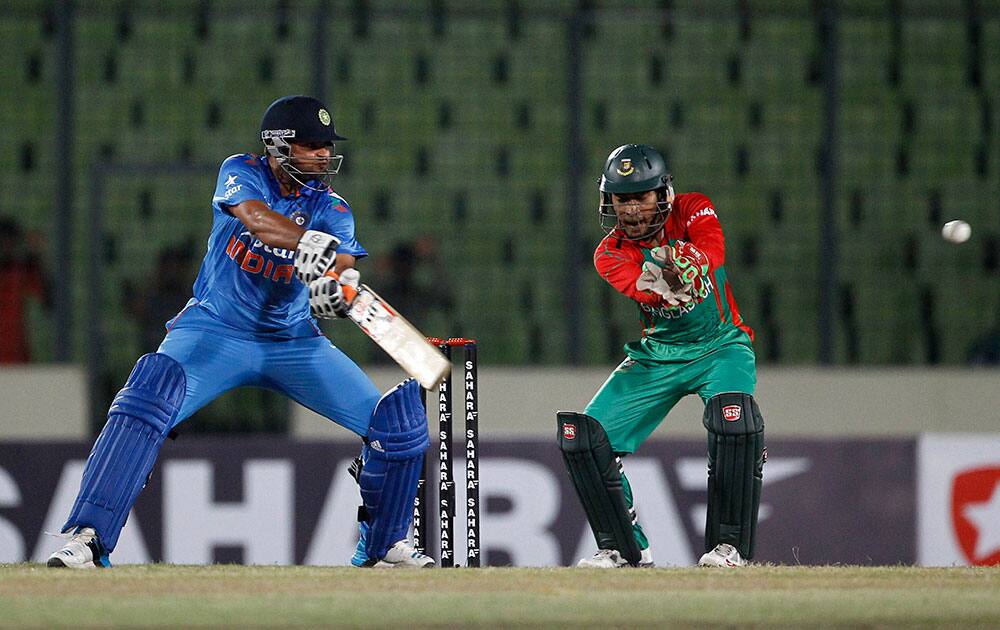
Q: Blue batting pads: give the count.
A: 2